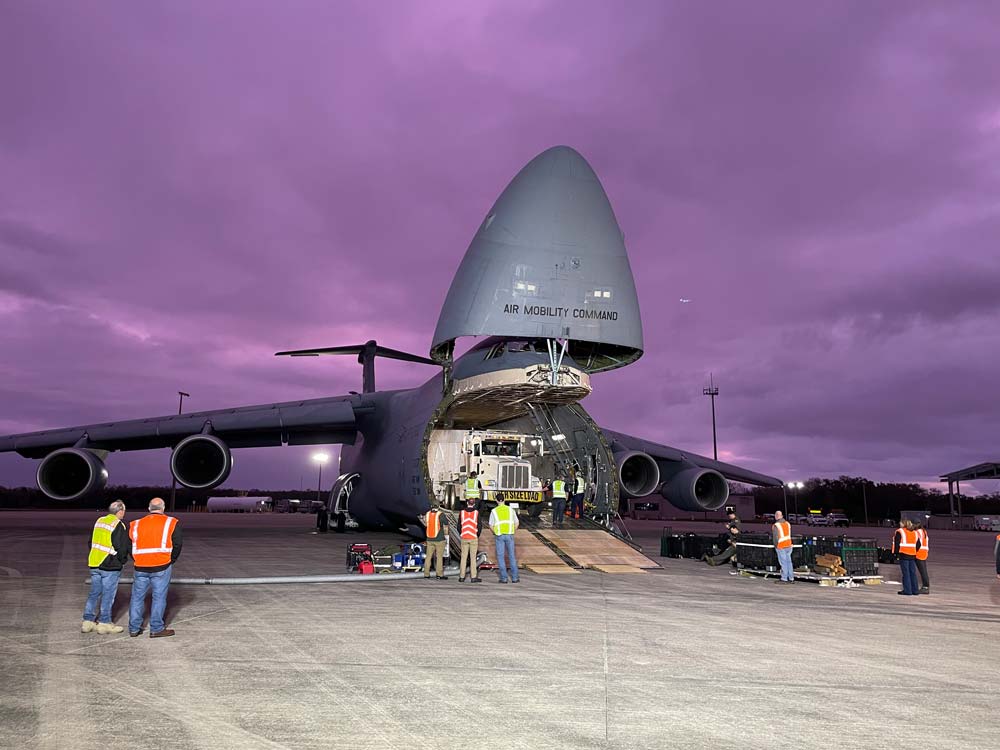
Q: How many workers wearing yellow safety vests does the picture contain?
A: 5